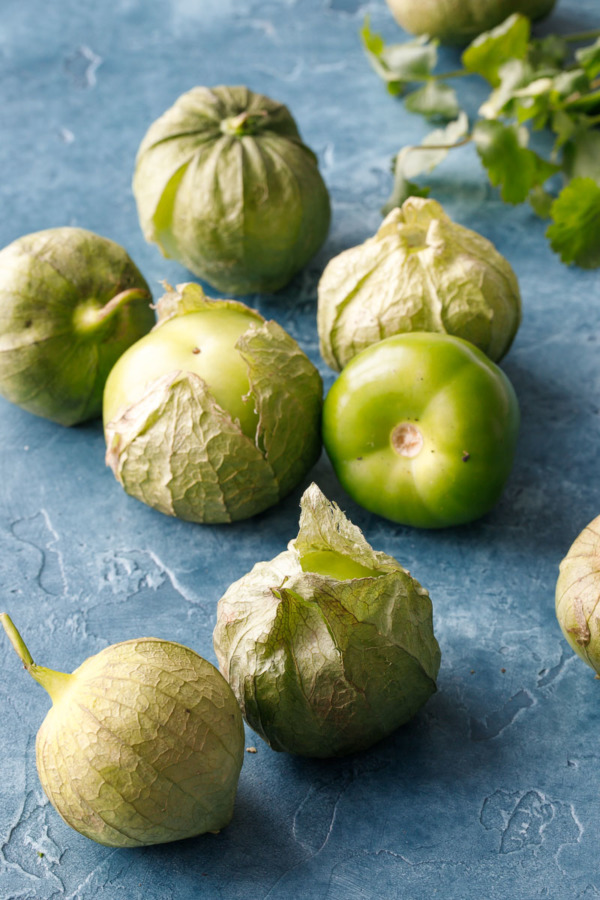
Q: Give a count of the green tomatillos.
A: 9